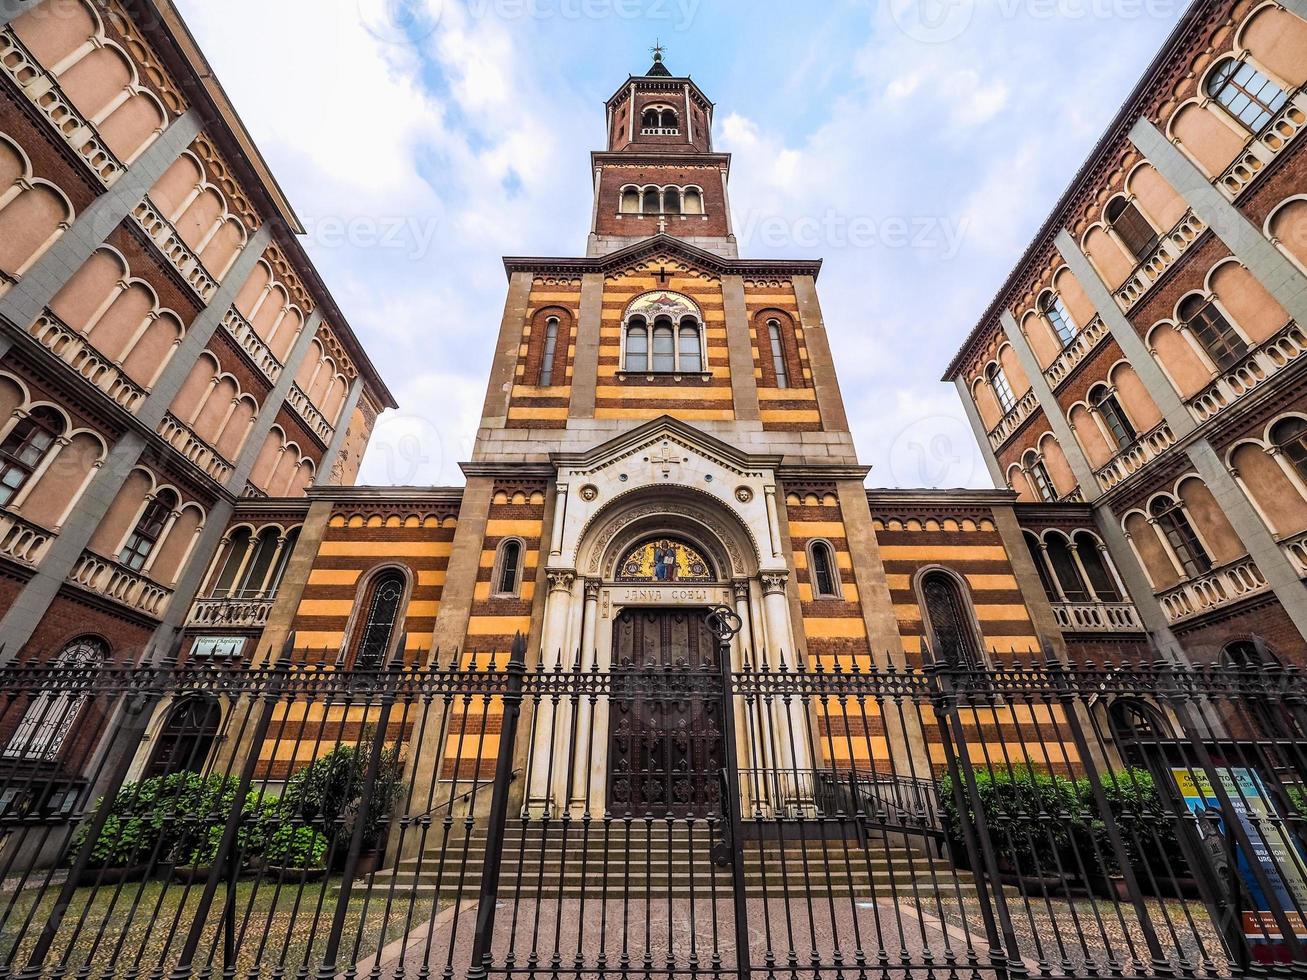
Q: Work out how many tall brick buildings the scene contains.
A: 3